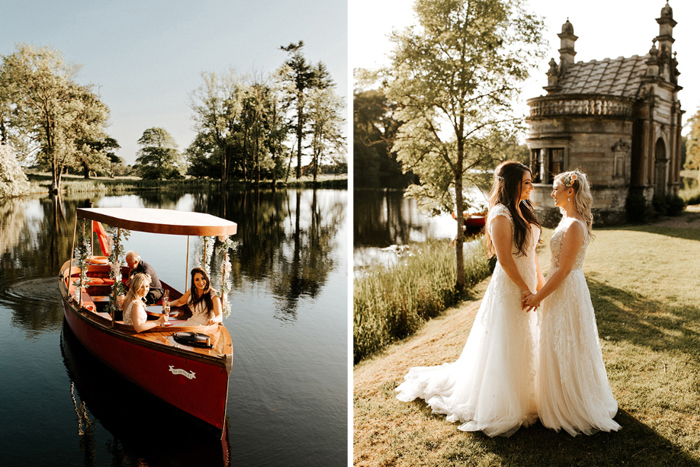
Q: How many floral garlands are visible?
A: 4